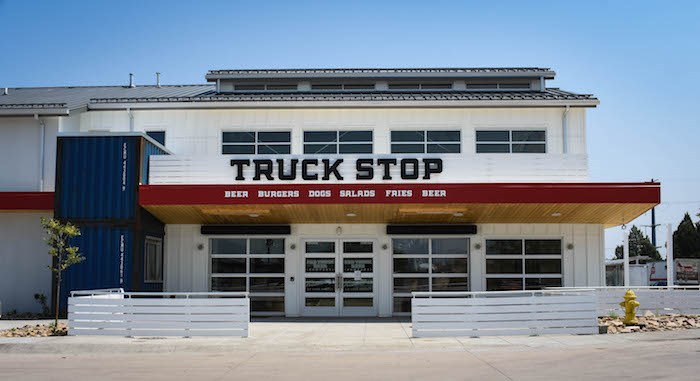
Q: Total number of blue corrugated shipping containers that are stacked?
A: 2